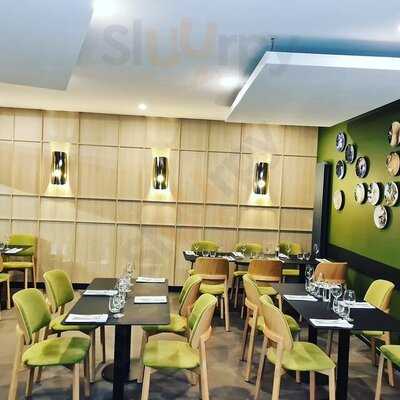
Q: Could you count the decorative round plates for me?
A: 11